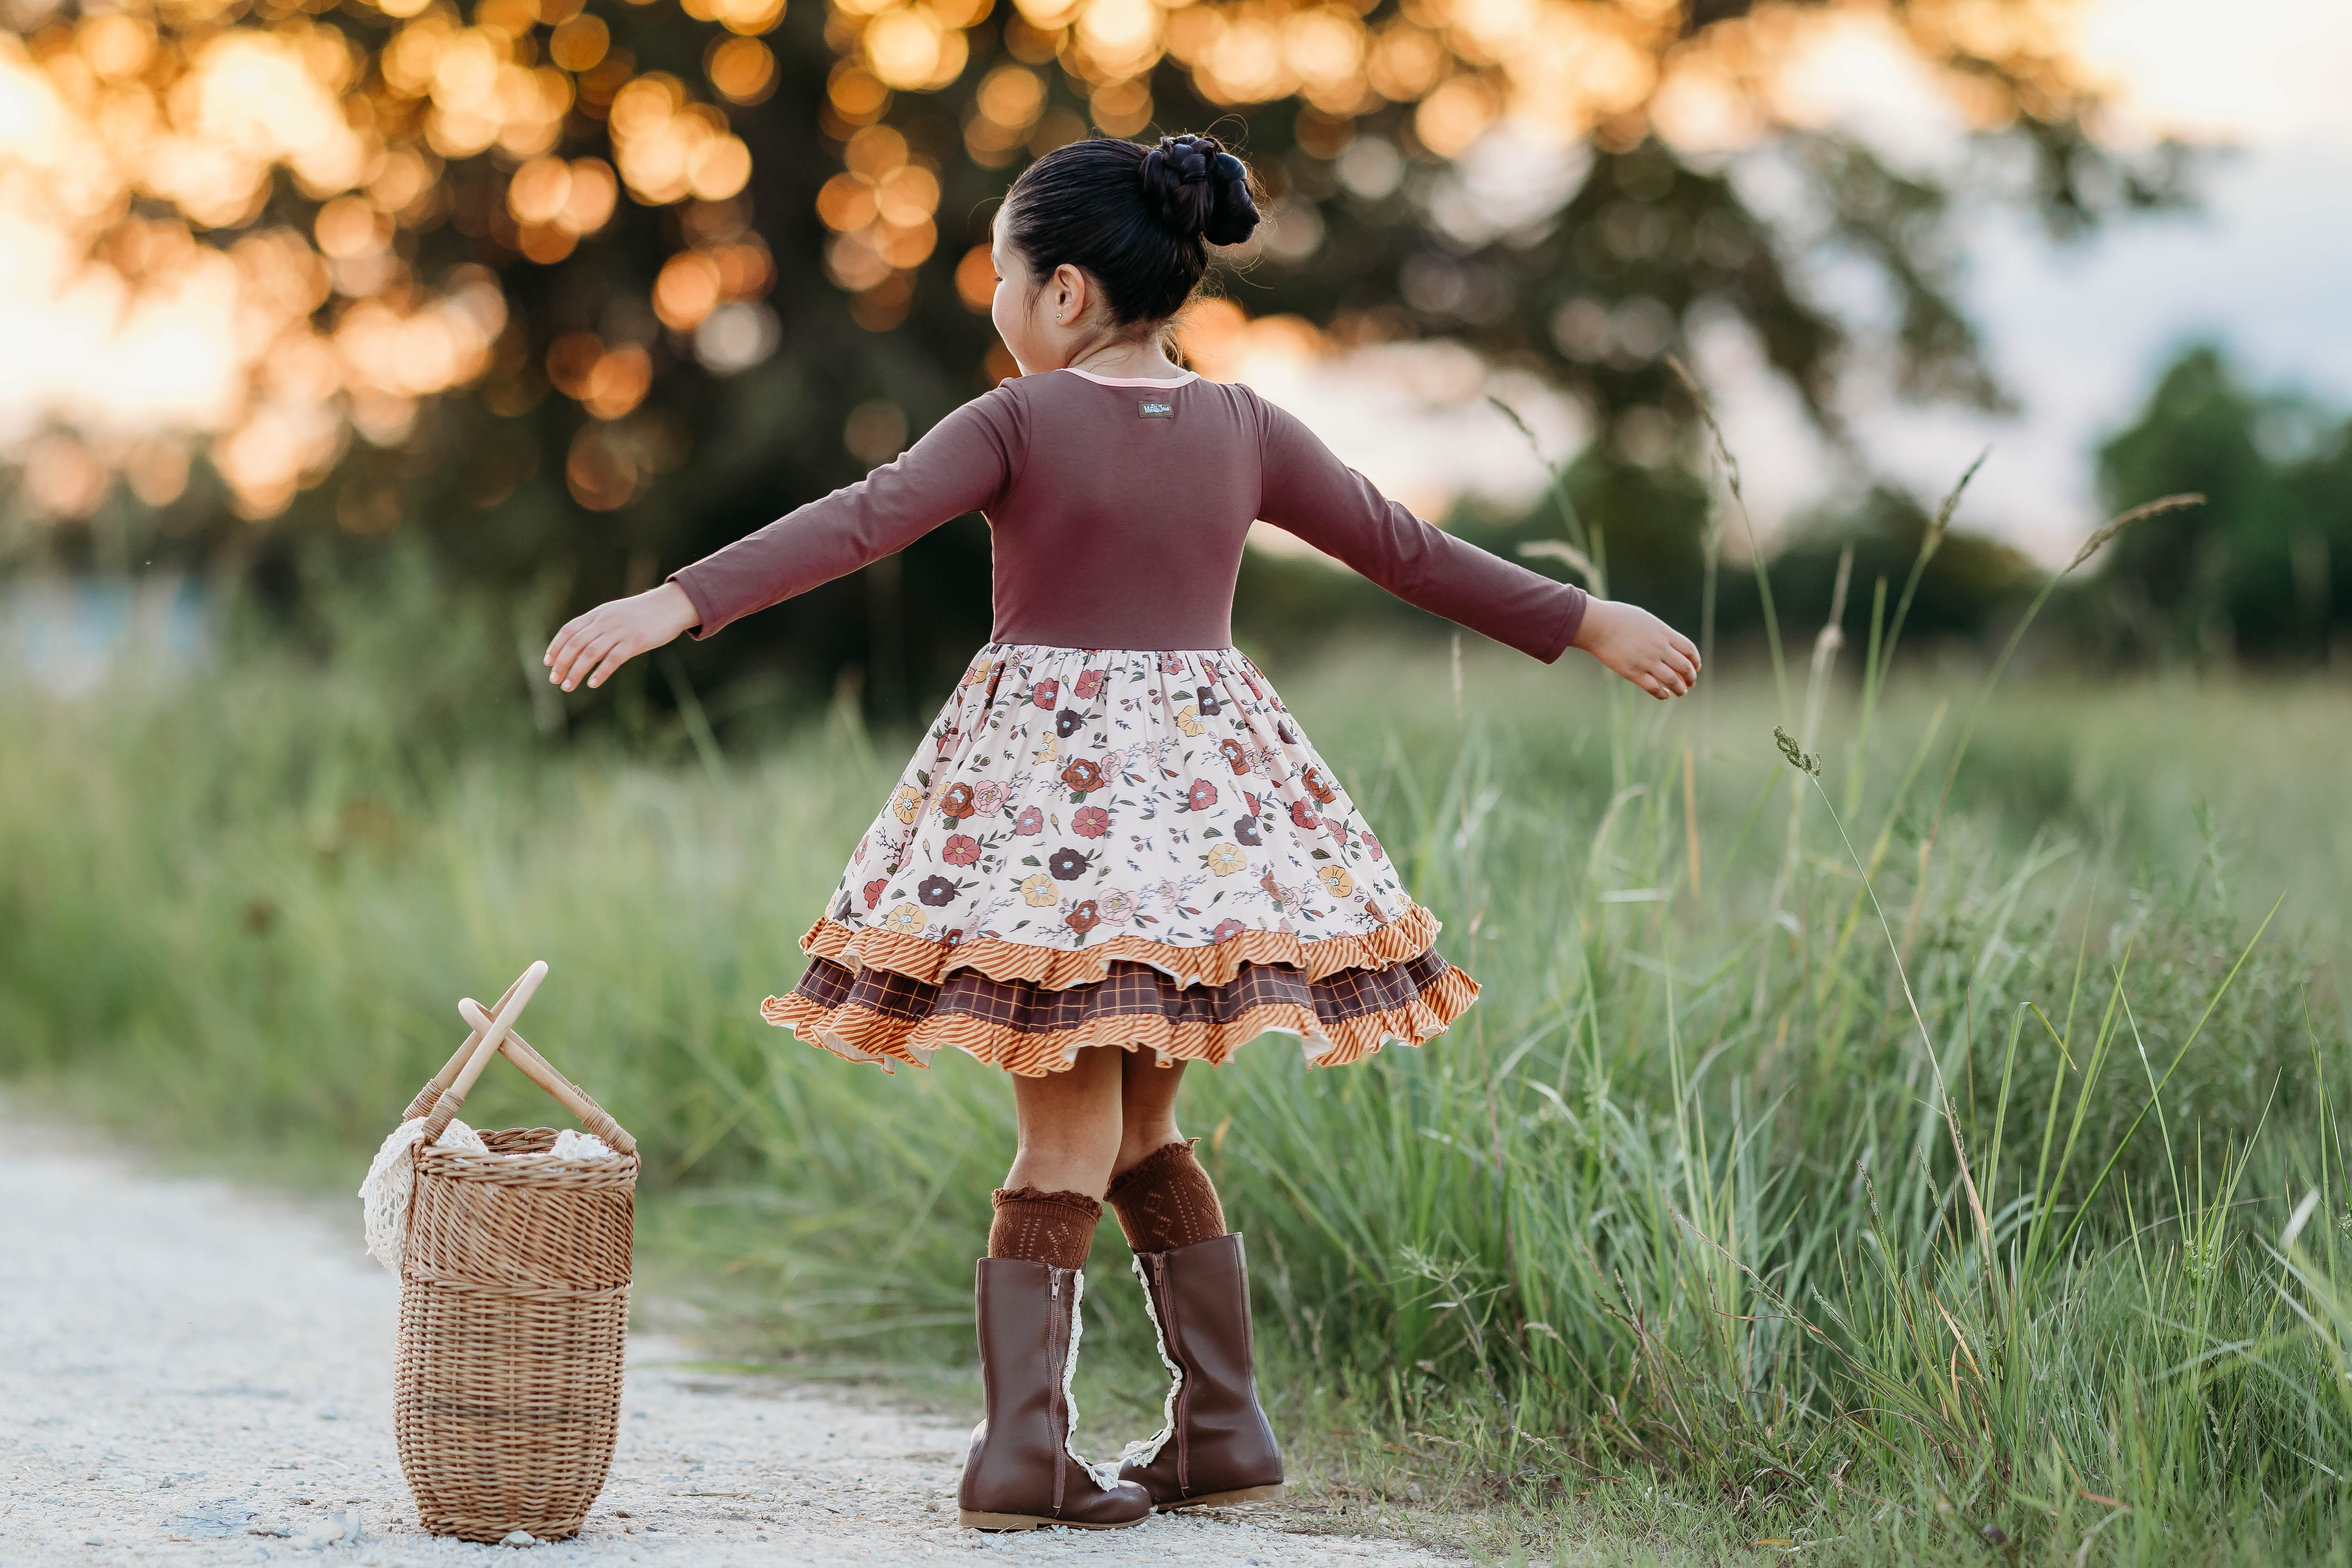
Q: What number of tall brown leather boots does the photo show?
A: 2